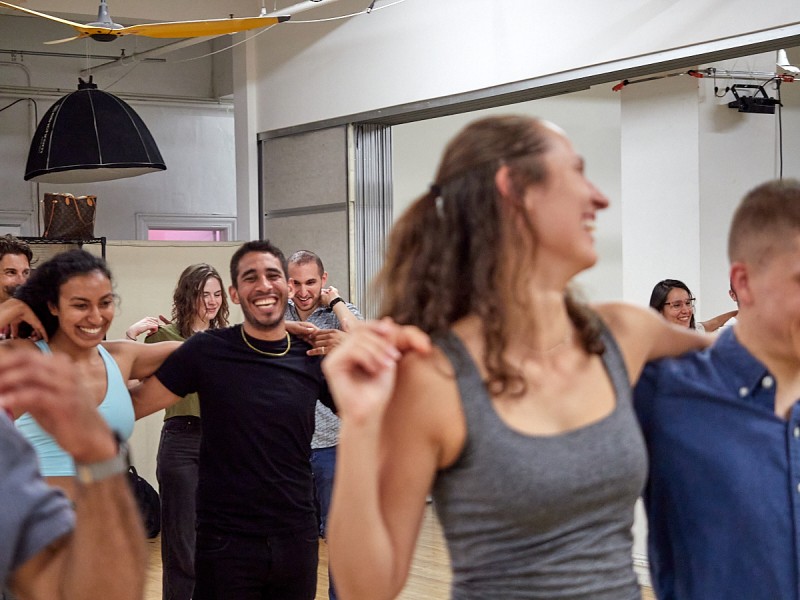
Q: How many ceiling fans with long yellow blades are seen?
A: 1